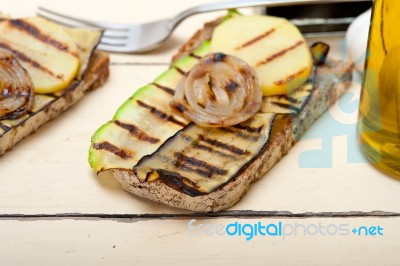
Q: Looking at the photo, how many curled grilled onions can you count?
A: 2